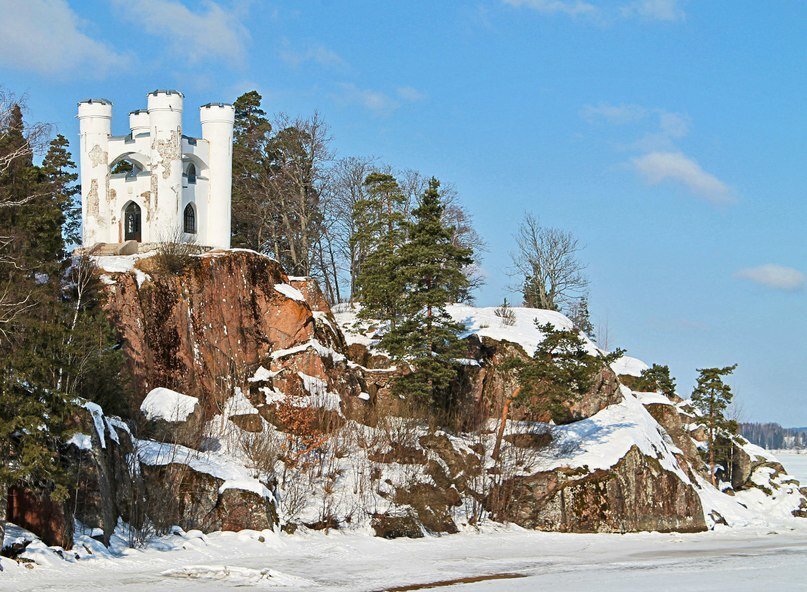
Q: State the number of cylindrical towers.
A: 4